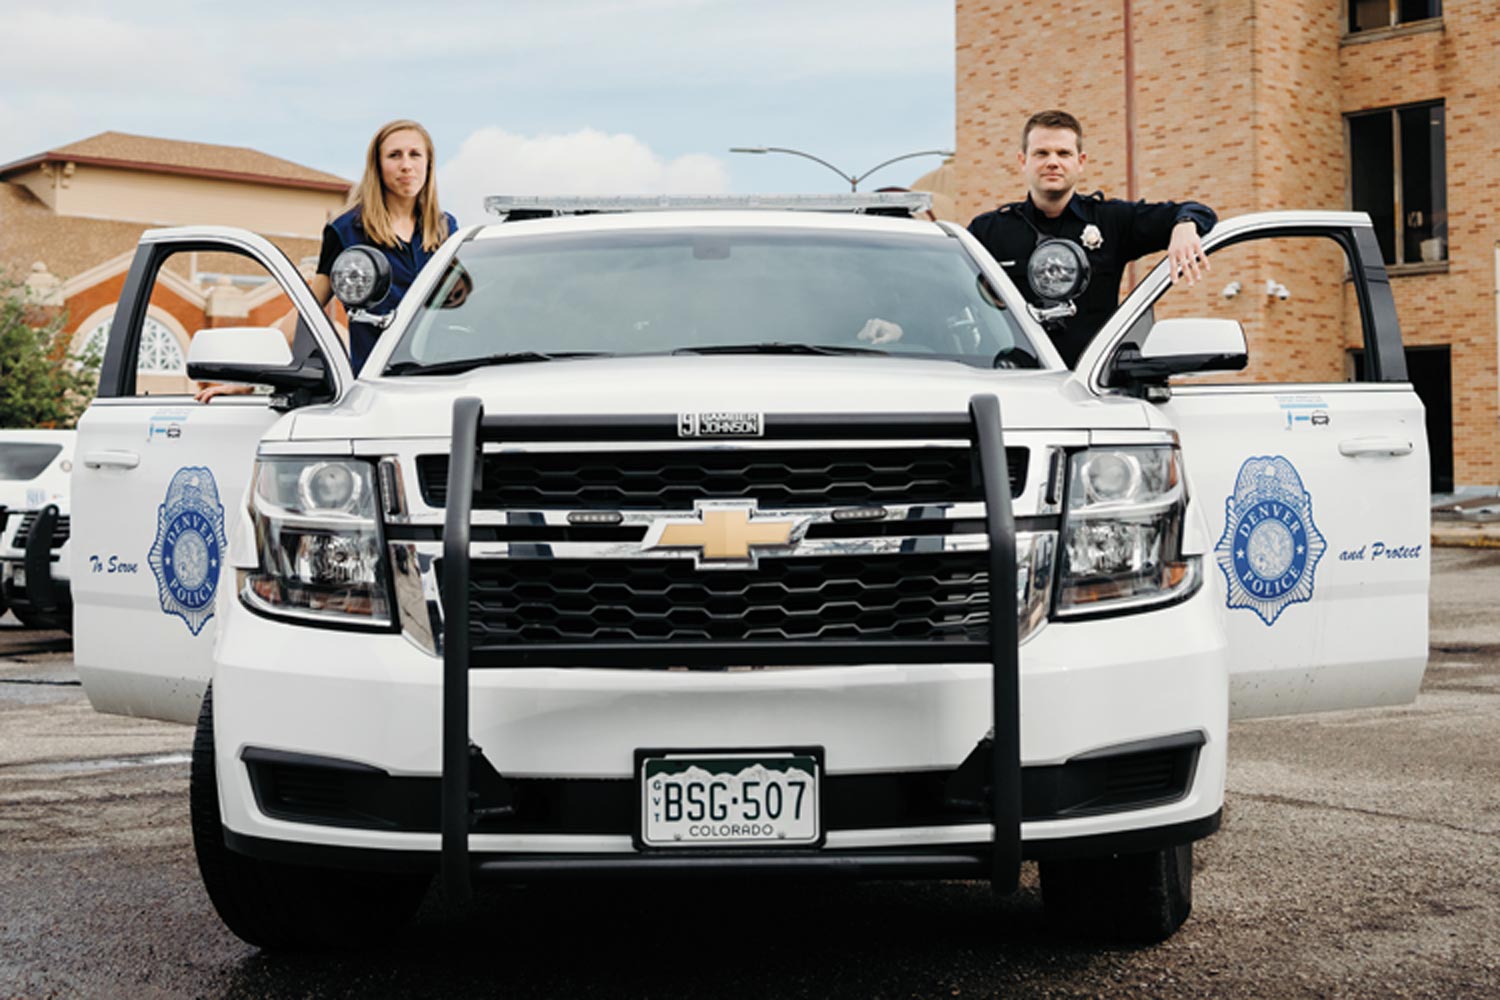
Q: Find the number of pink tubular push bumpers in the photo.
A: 0